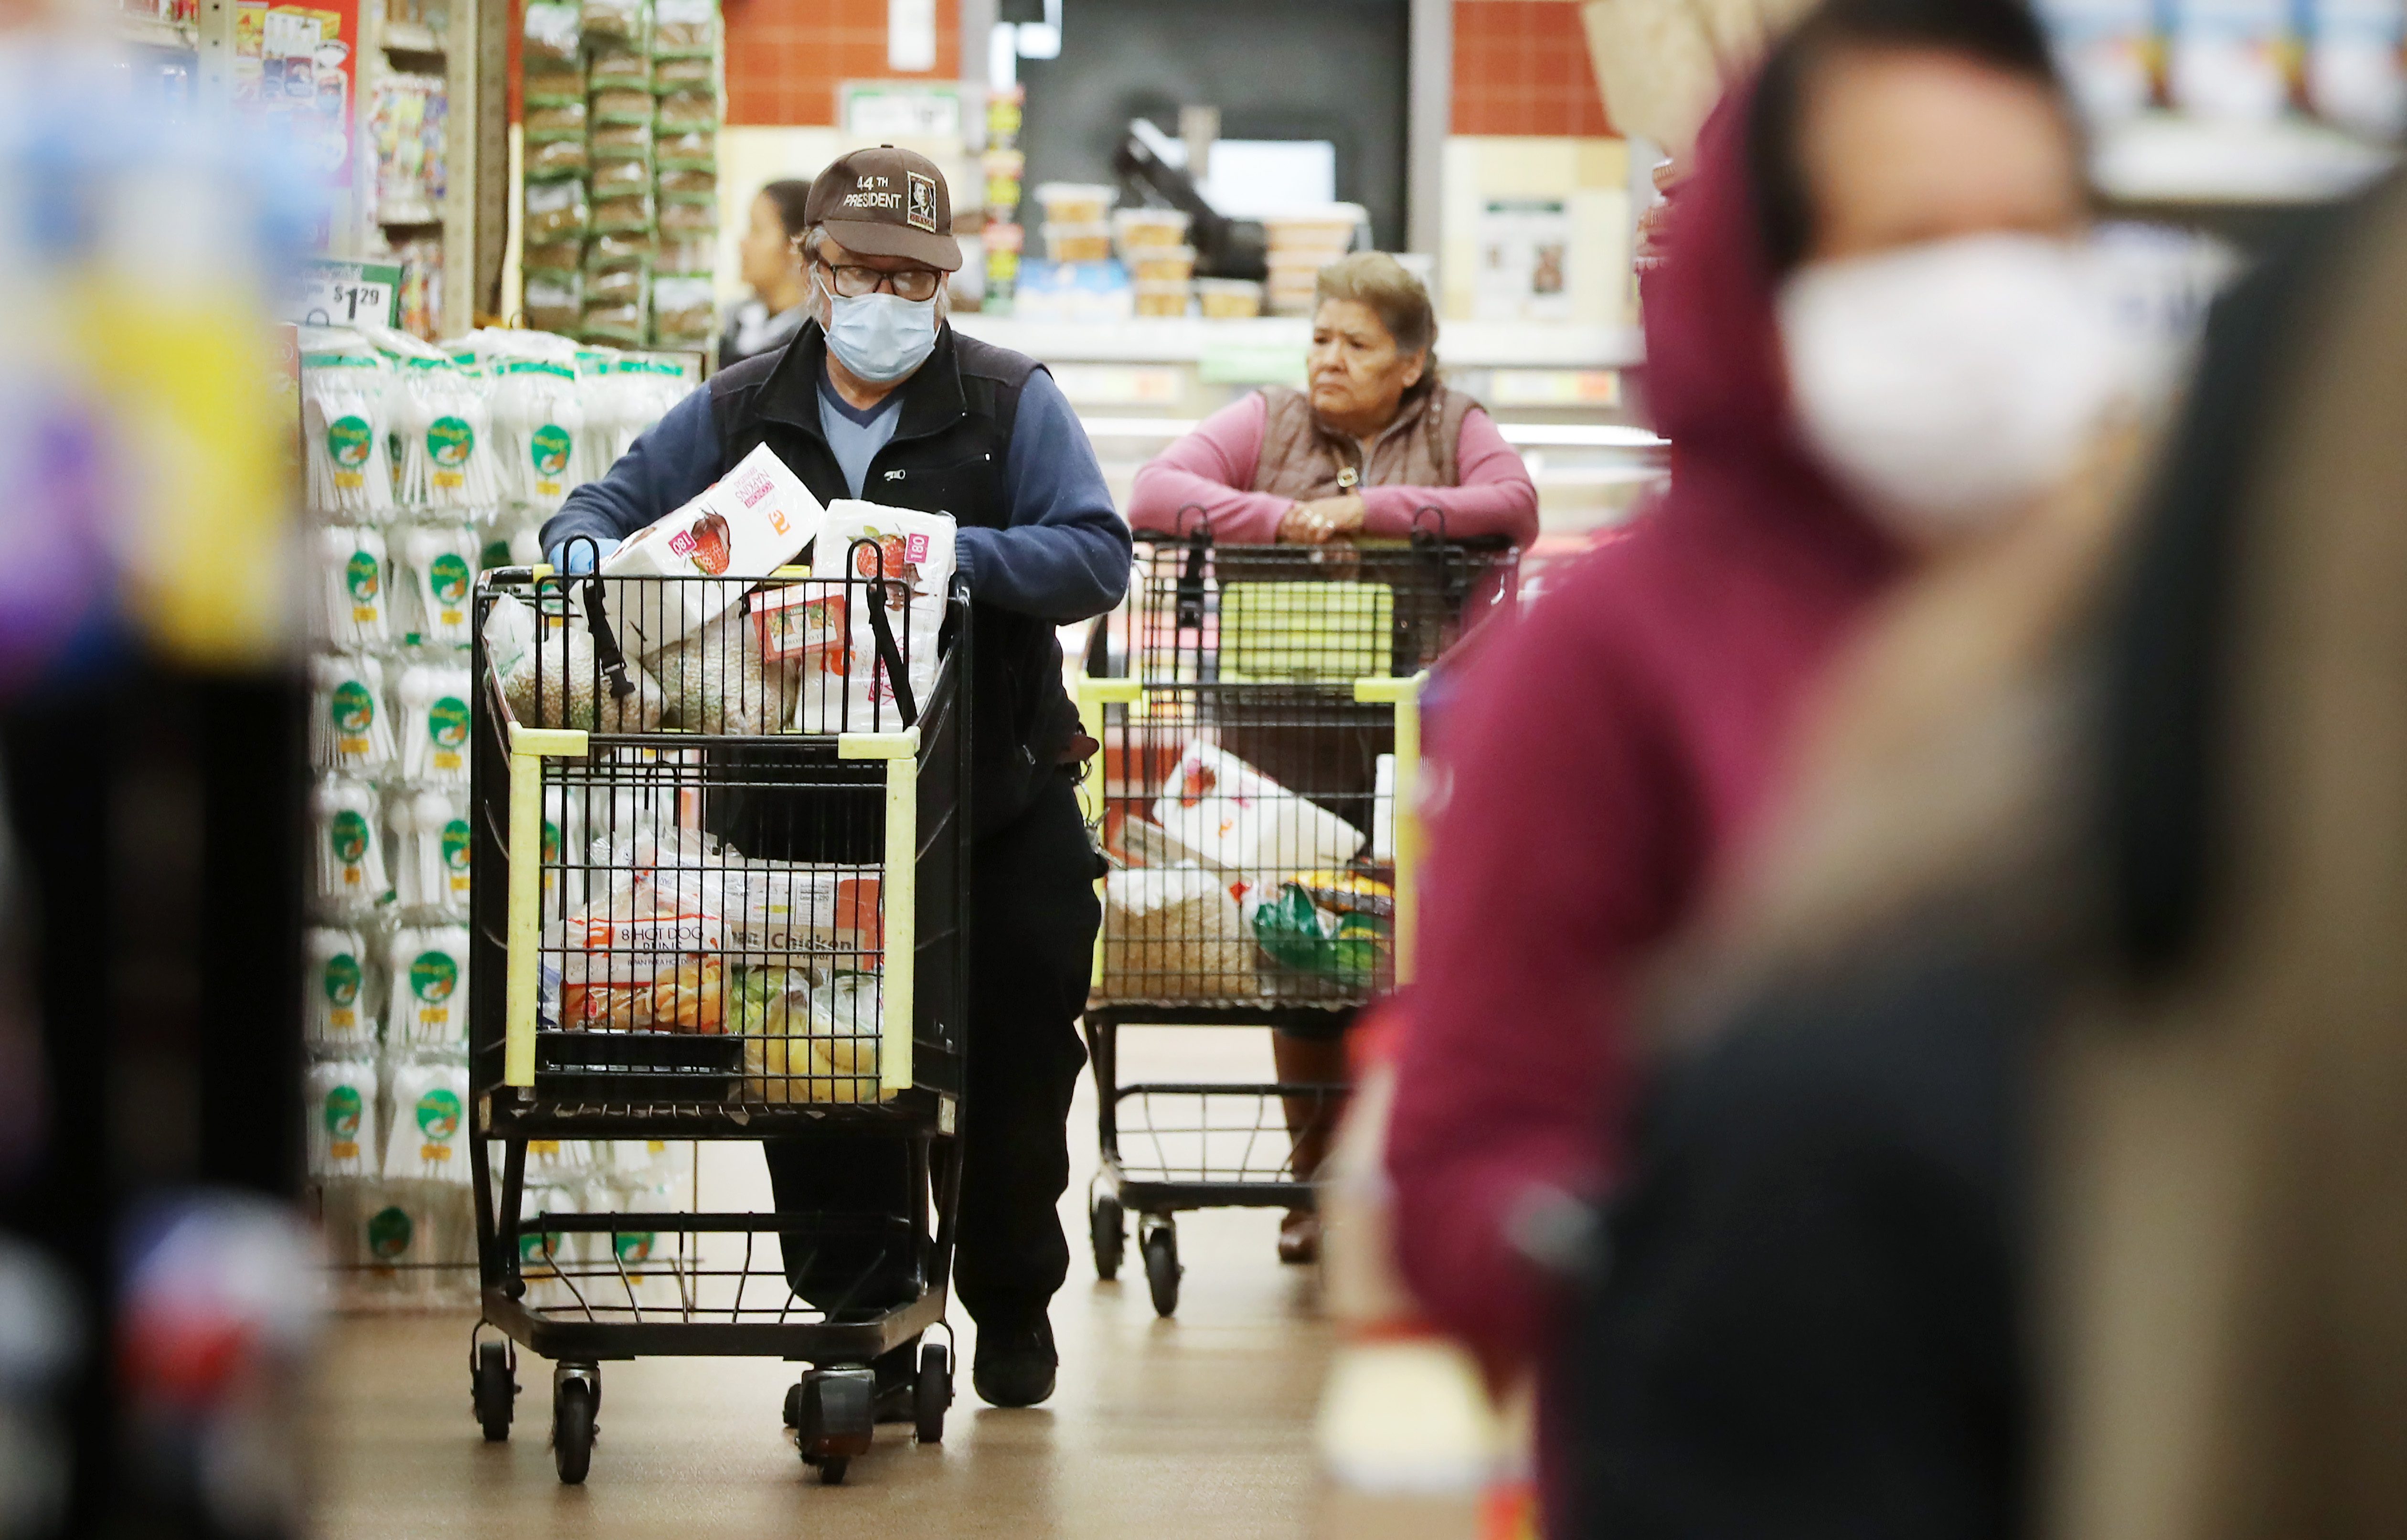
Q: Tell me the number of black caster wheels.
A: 6